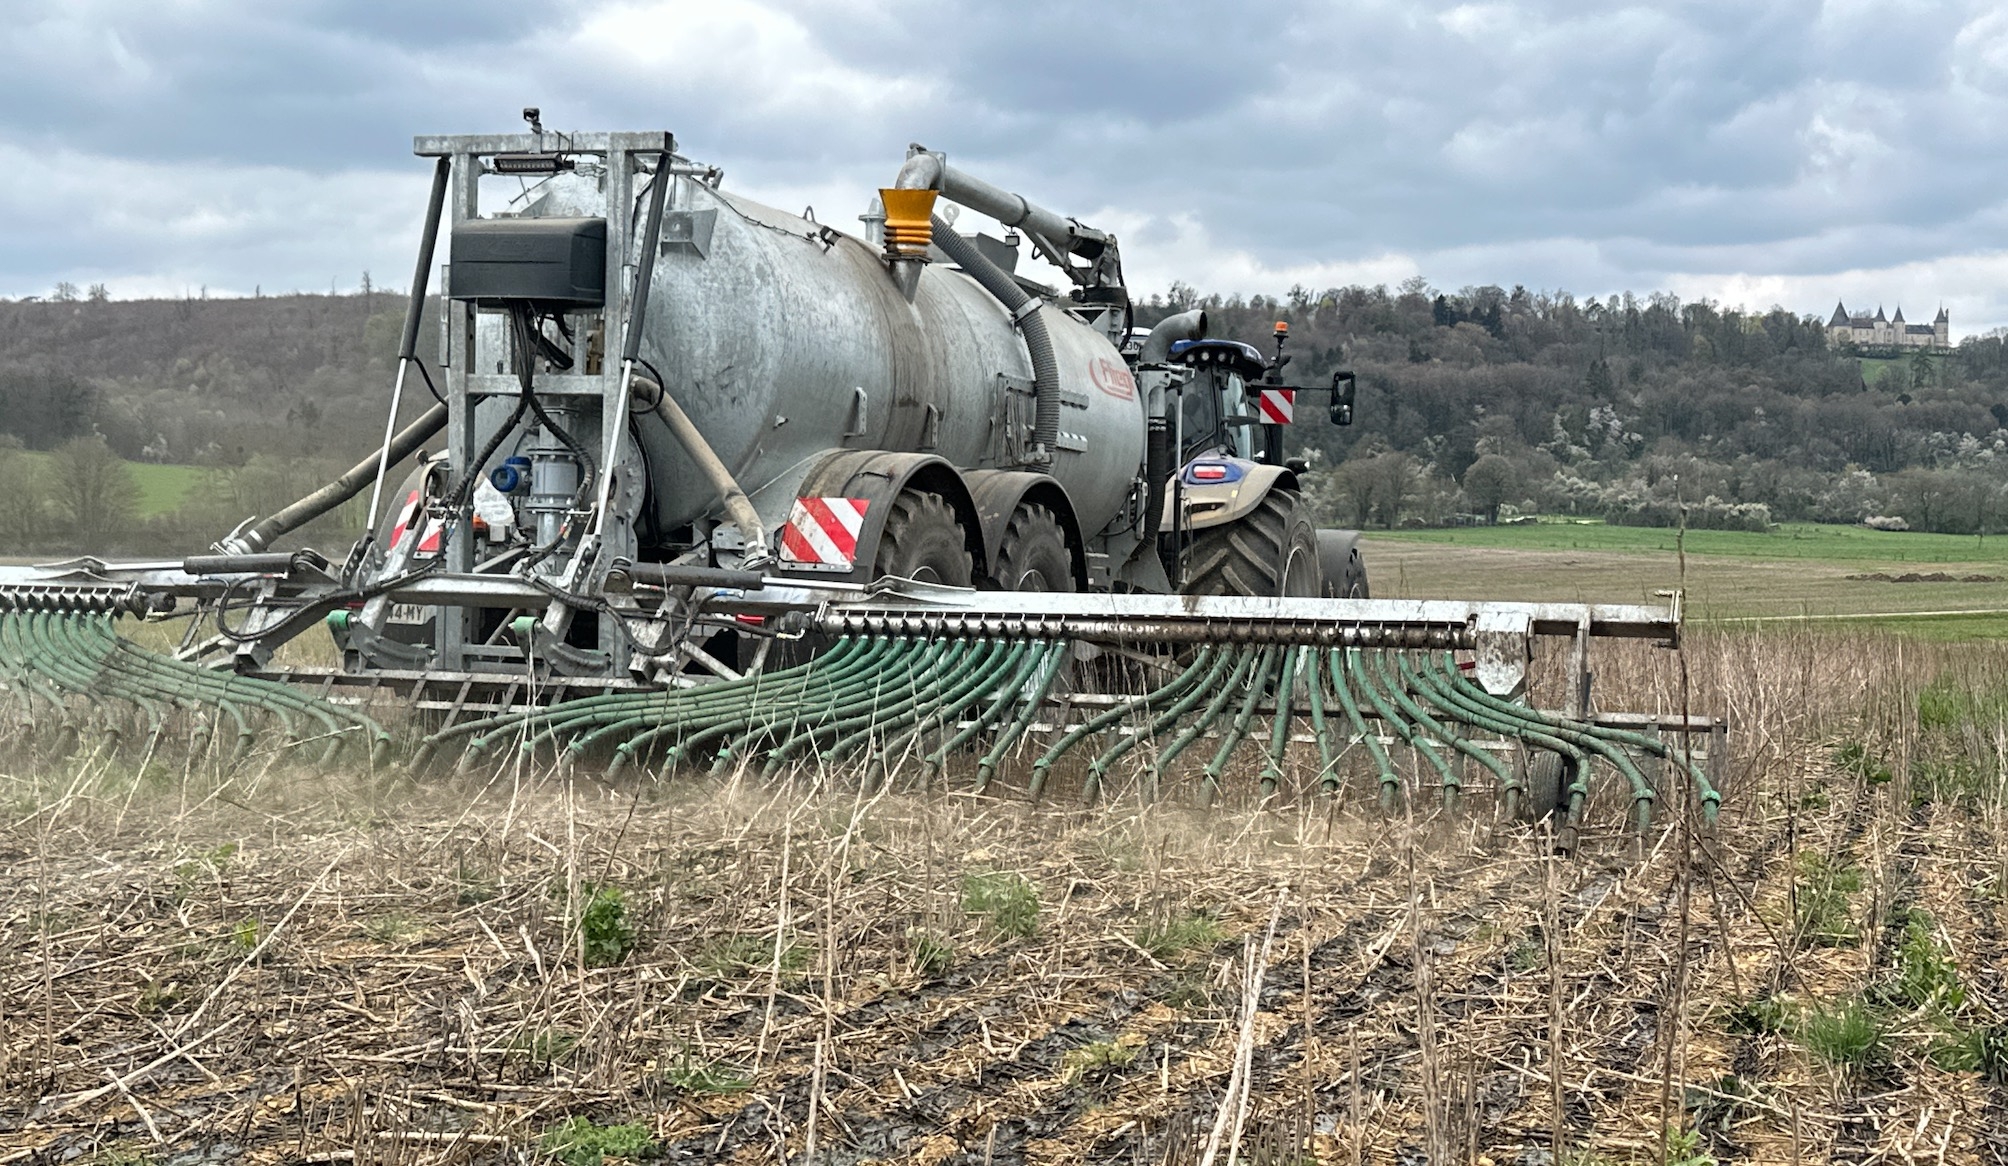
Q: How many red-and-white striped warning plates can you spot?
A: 3